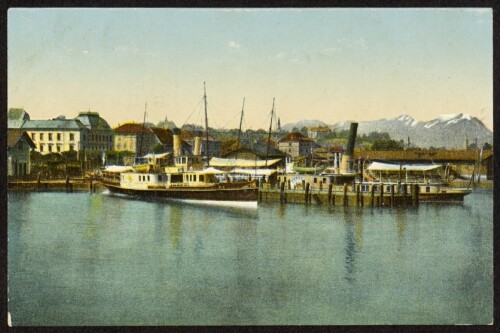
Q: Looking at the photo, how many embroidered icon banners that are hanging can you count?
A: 0